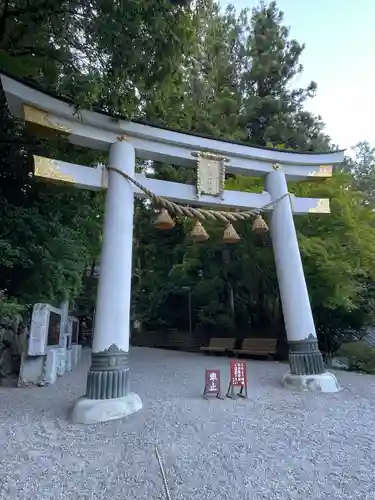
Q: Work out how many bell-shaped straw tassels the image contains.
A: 4